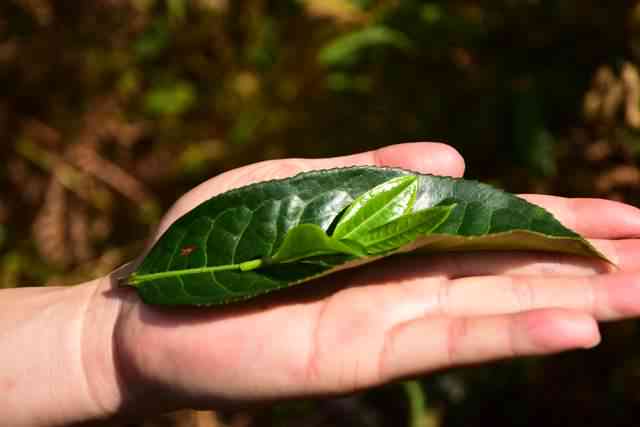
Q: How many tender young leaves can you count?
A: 3